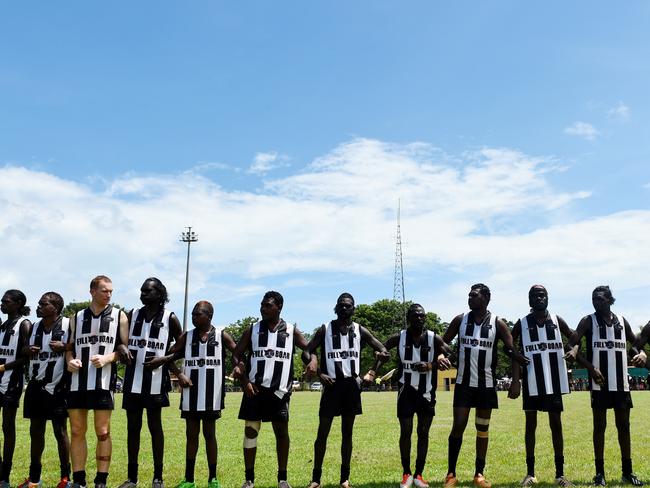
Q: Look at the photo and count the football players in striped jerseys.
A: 11